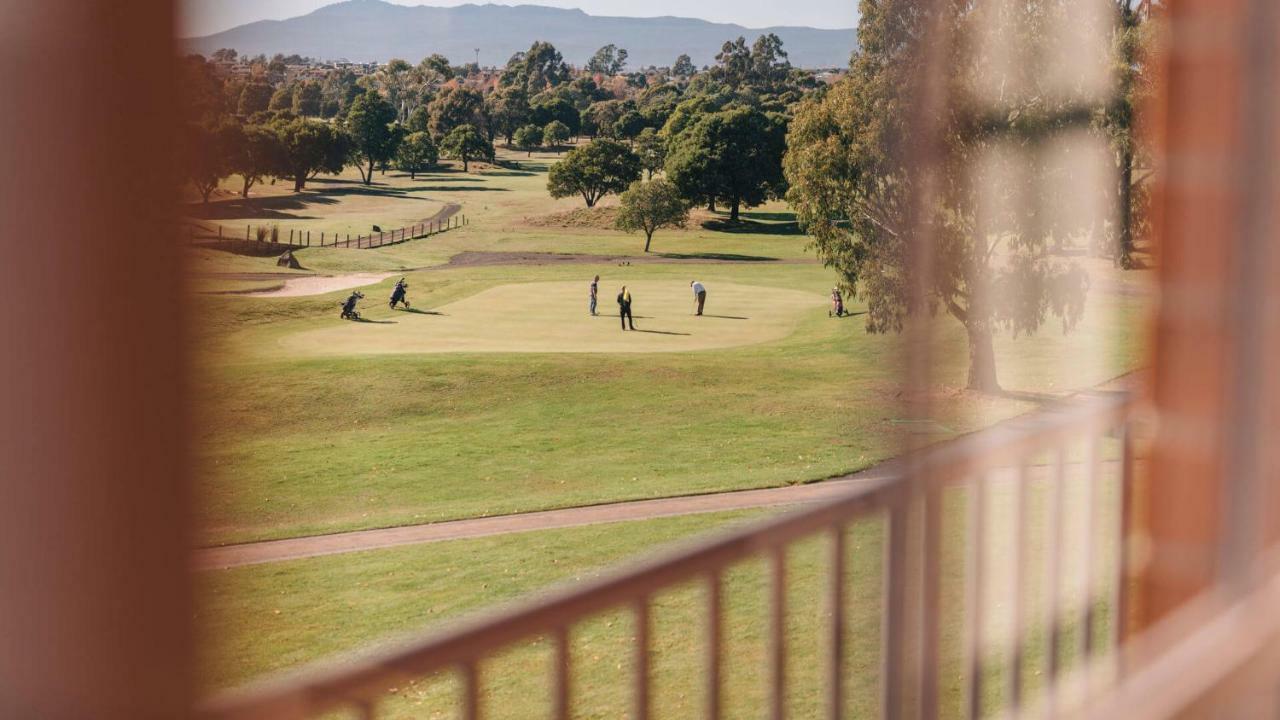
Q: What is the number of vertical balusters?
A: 14